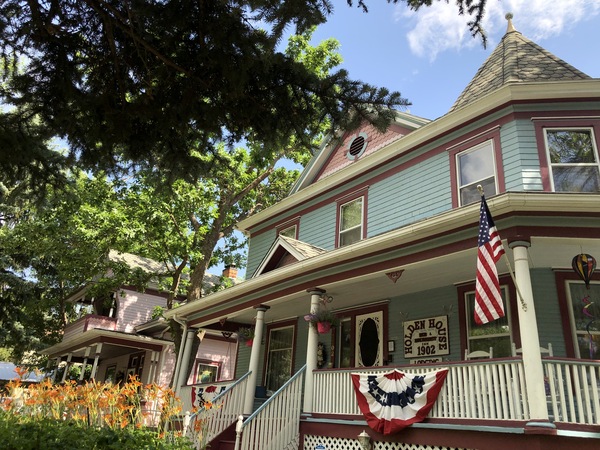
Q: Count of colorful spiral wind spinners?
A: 1